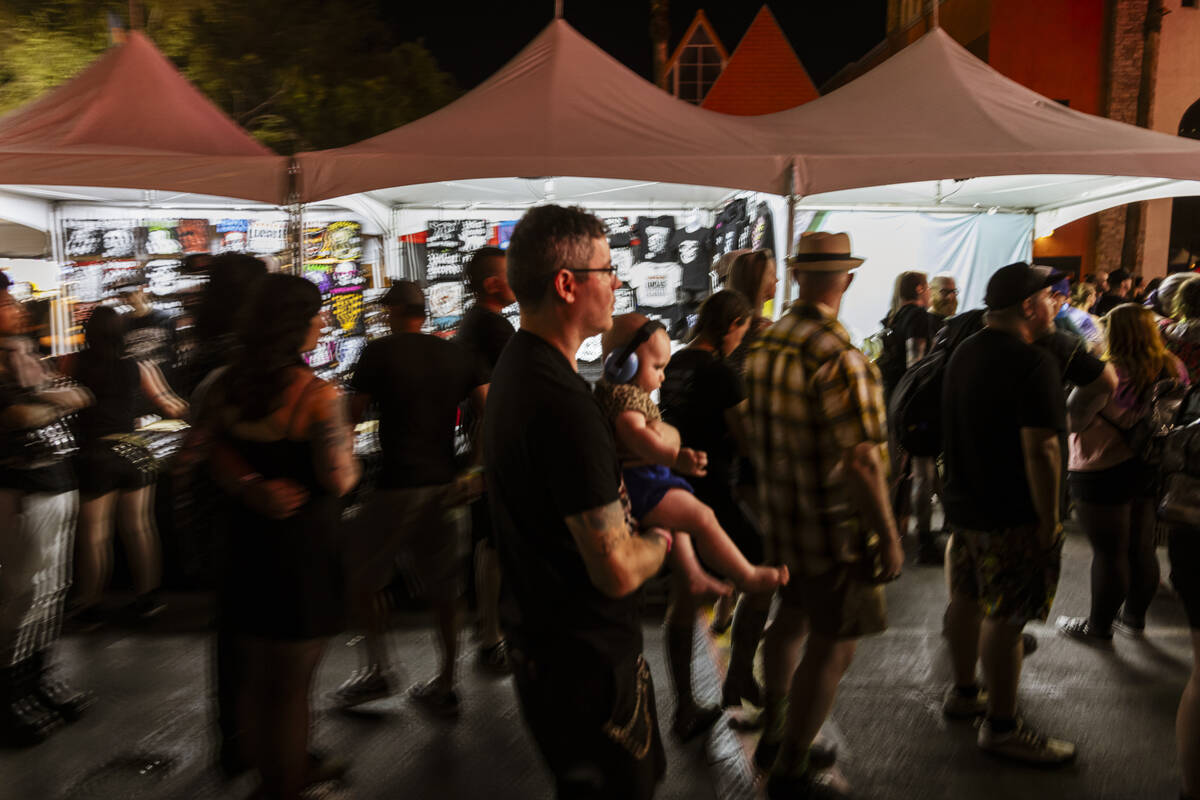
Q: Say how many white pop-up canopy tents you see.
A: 3